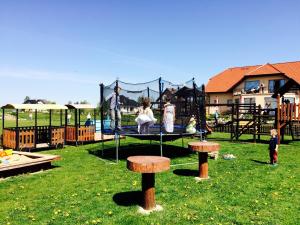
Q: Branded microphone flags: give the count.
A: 0